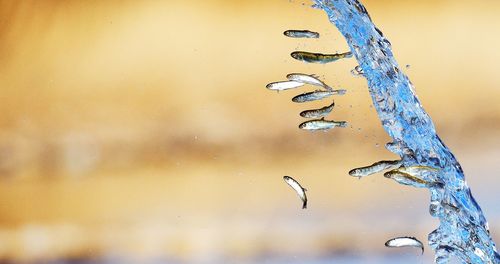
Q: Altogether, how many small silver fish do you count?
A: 12